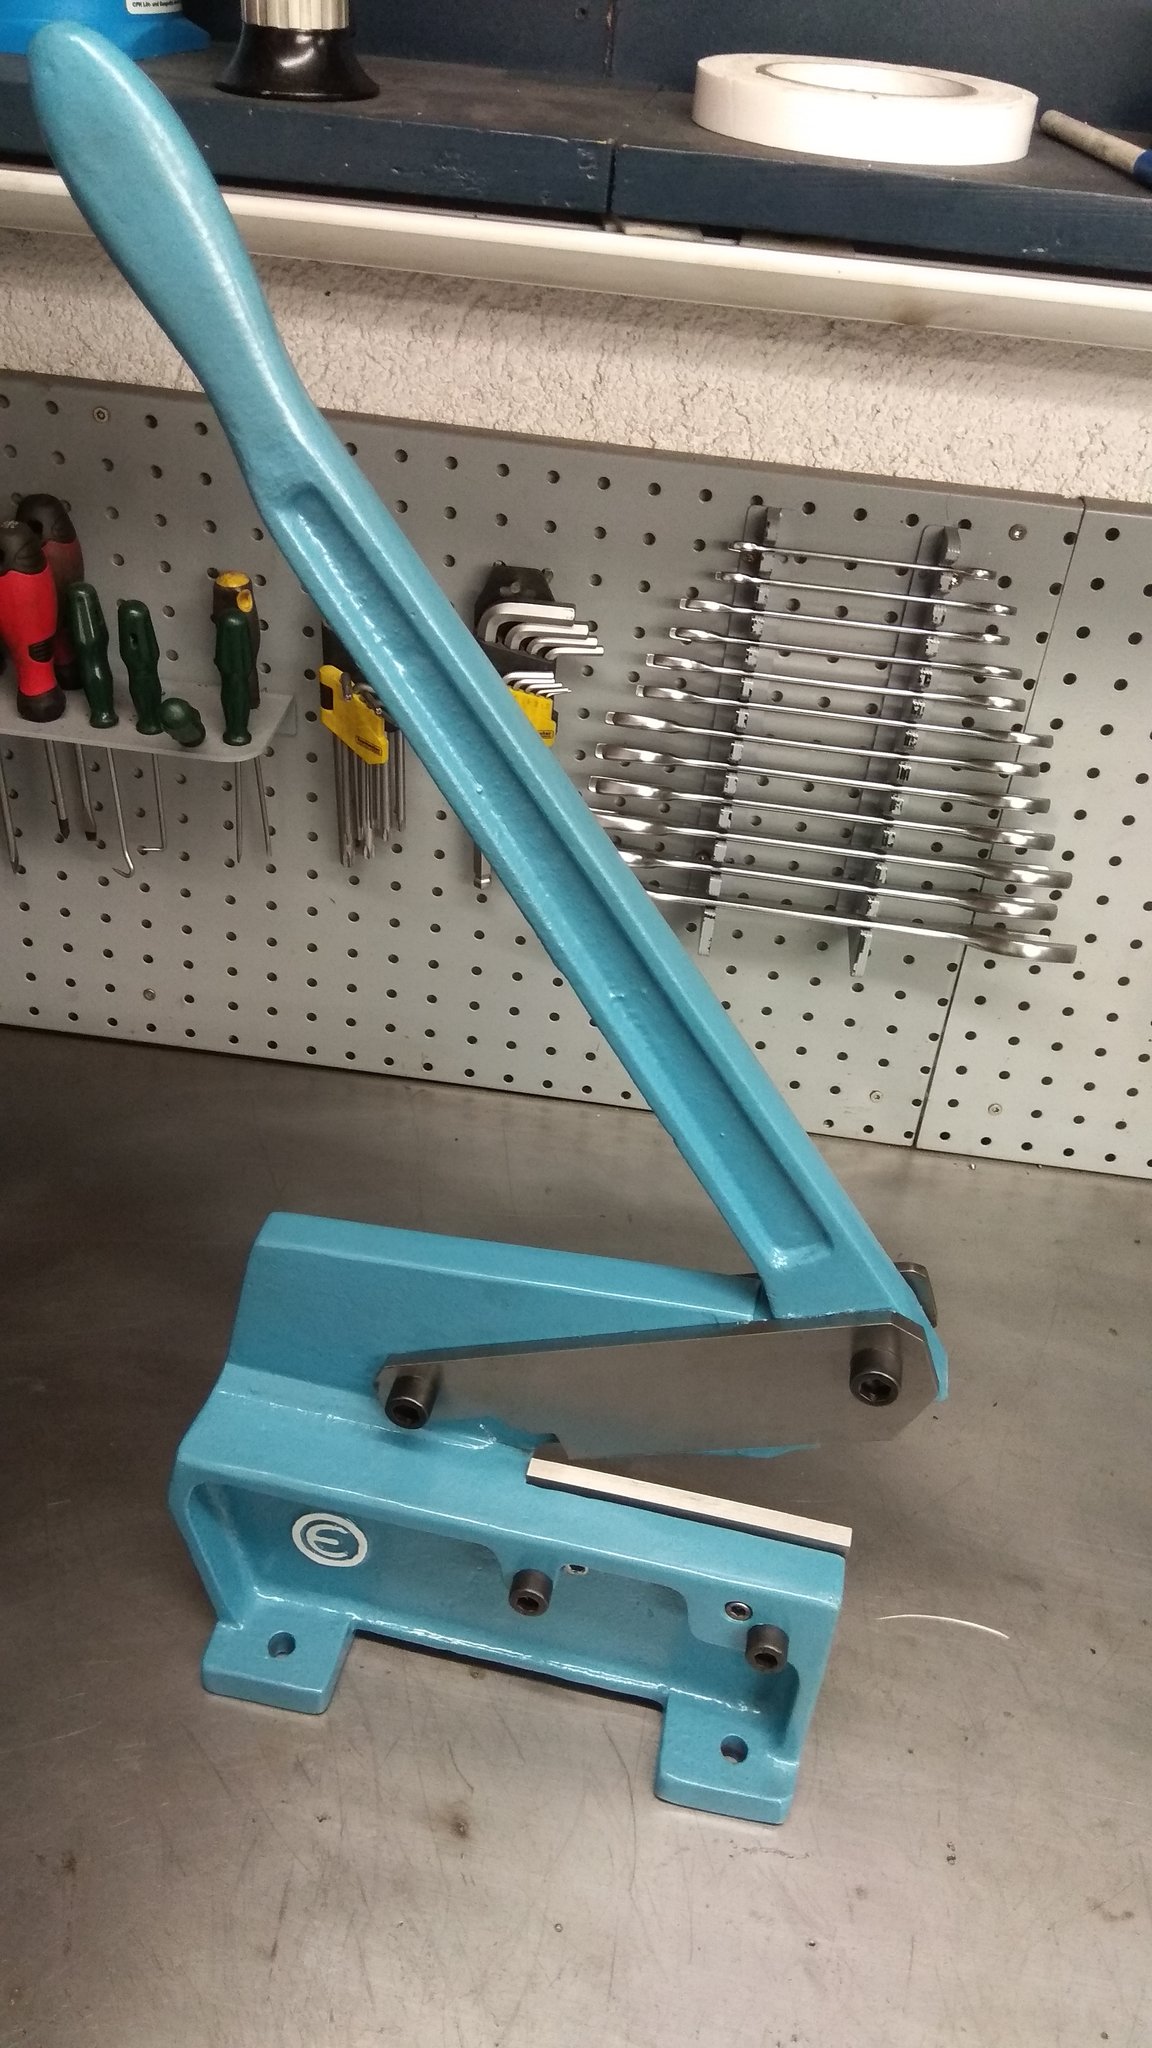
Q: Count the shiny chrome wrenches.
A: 12